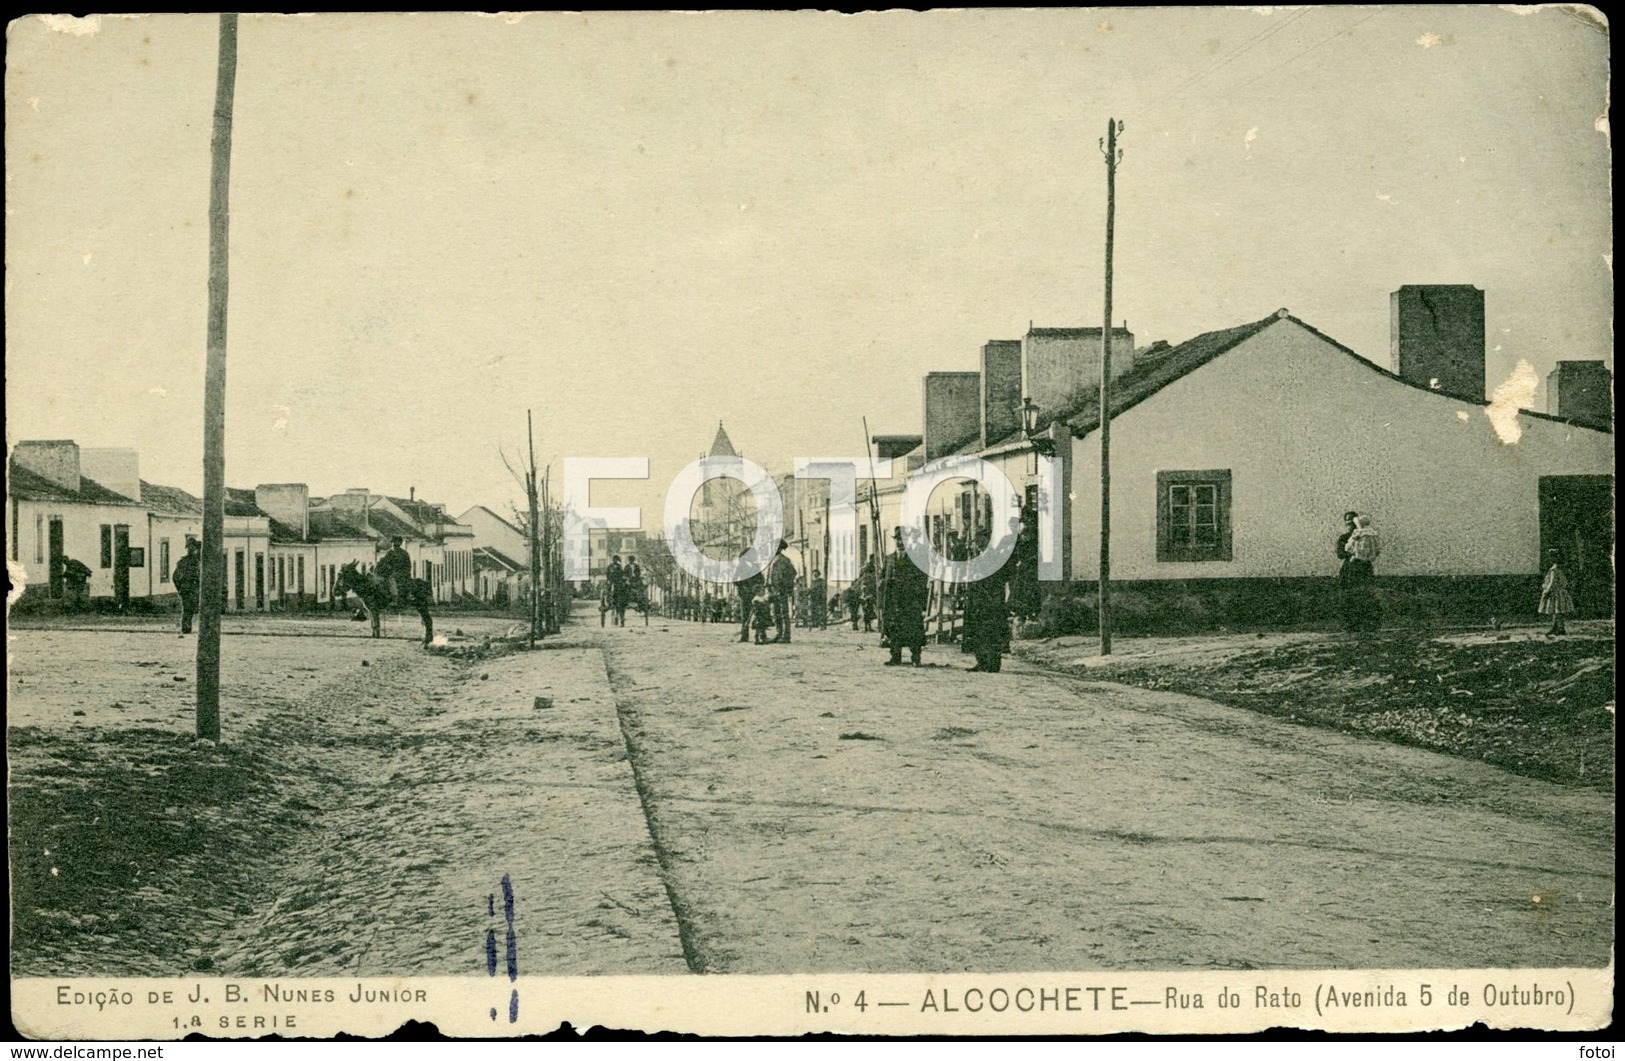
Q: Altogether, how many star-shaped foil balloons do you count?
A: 0